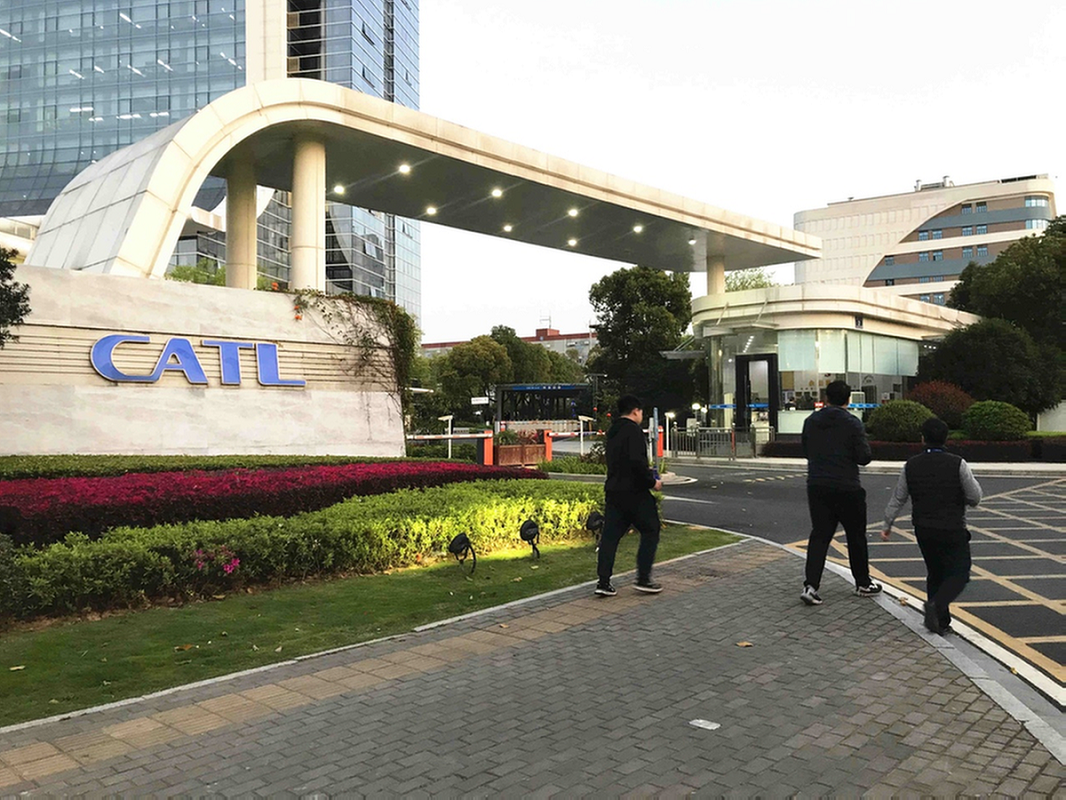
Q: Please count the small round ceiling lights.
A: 9